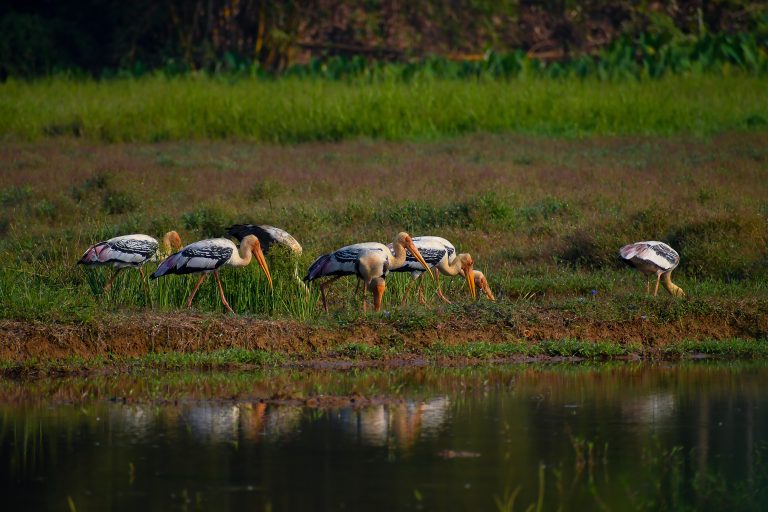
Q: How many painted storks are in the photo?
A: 8